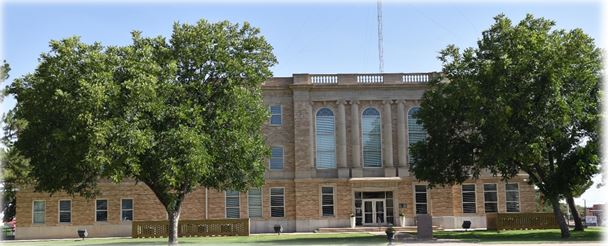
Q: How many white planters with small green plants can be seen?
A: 2